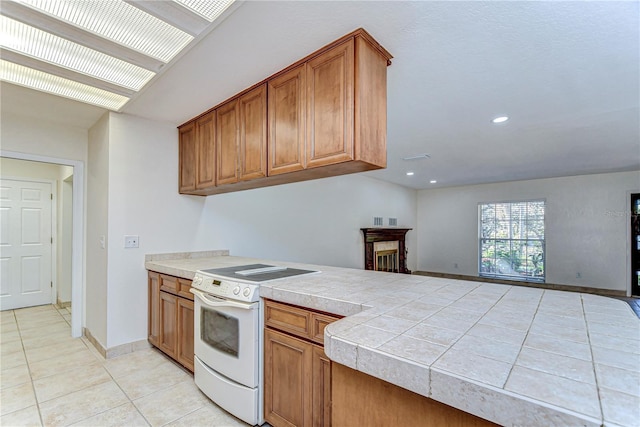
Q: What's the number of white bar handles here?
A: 1